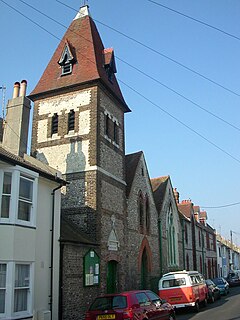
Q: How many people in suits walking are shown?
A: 0